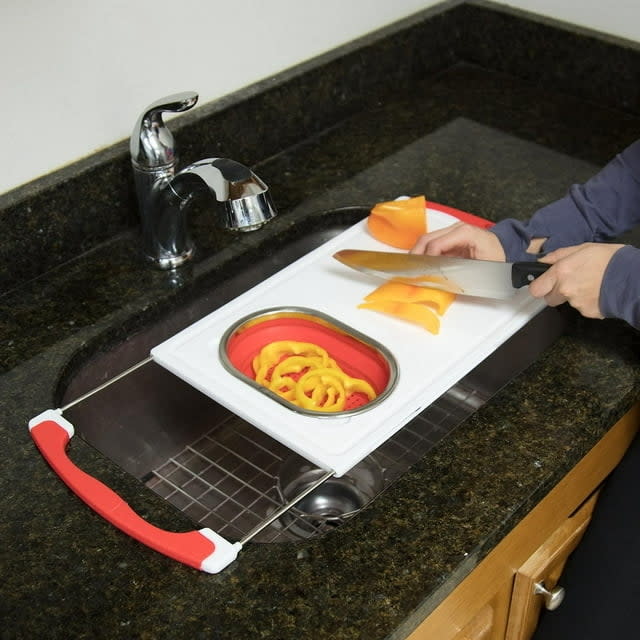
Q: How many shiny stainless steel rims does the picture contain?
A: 1